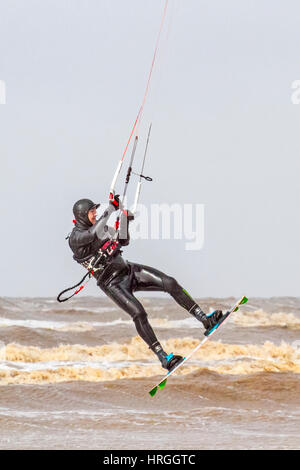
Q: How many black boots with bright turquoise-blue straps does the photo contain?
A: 2